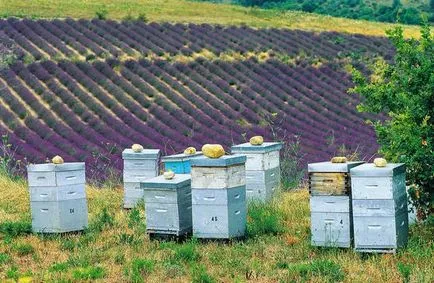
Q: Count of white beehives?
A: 7